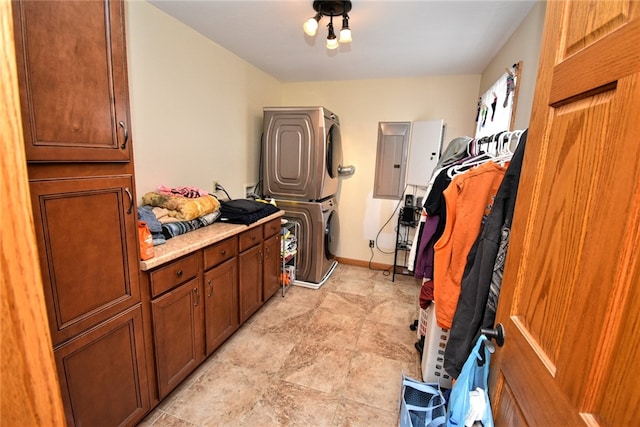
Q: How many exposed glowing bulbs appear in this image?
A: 3